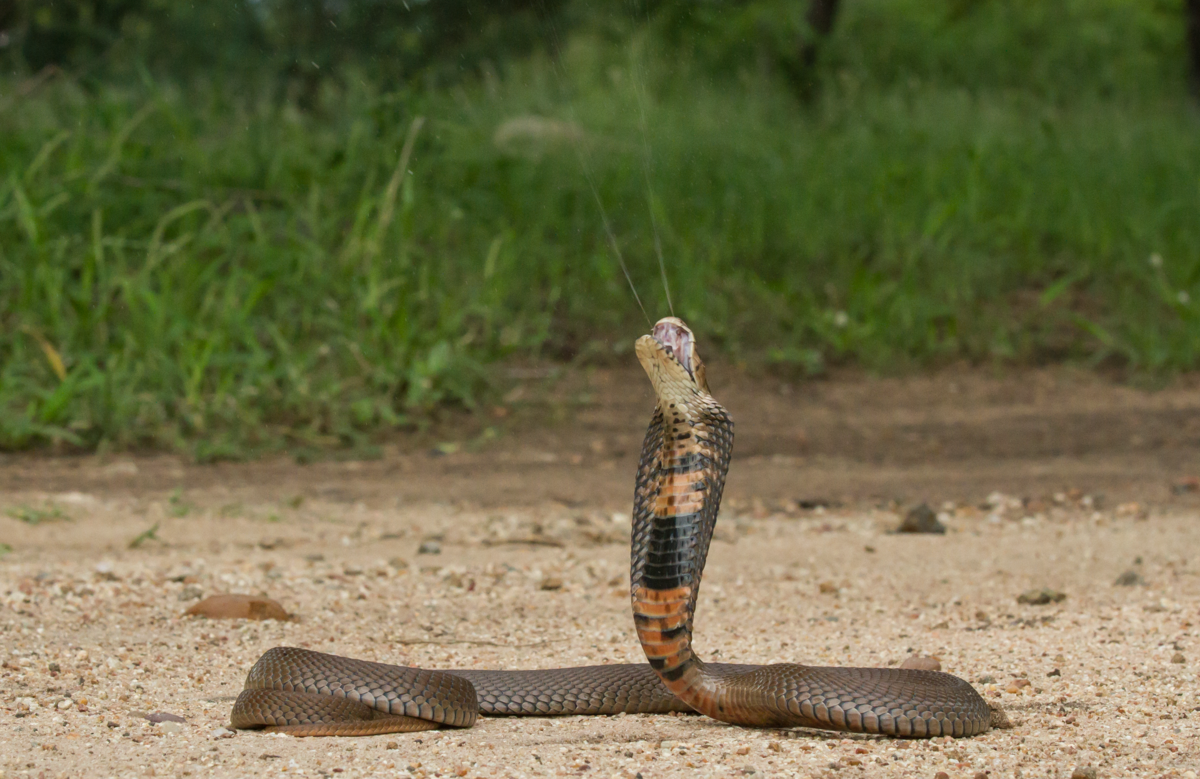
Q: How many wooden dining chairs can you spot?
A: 0